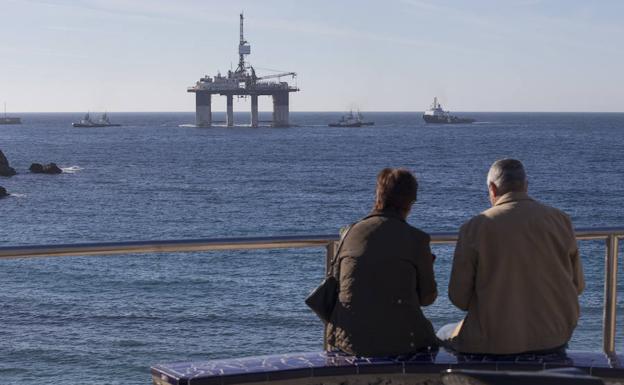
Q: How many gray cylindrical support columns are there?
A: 4